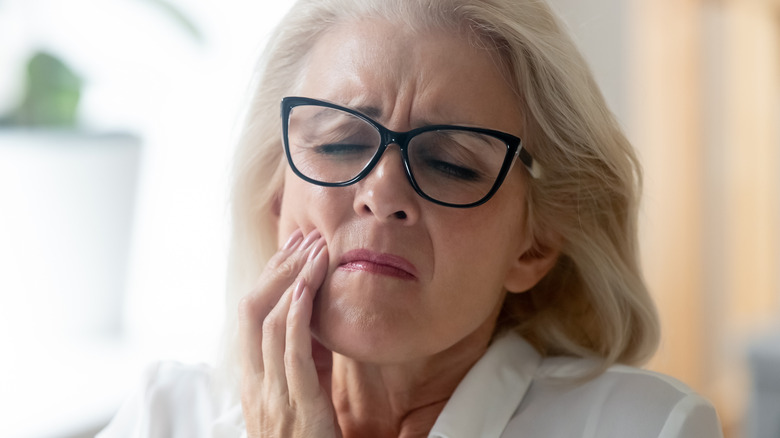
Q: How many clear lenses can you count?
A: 2